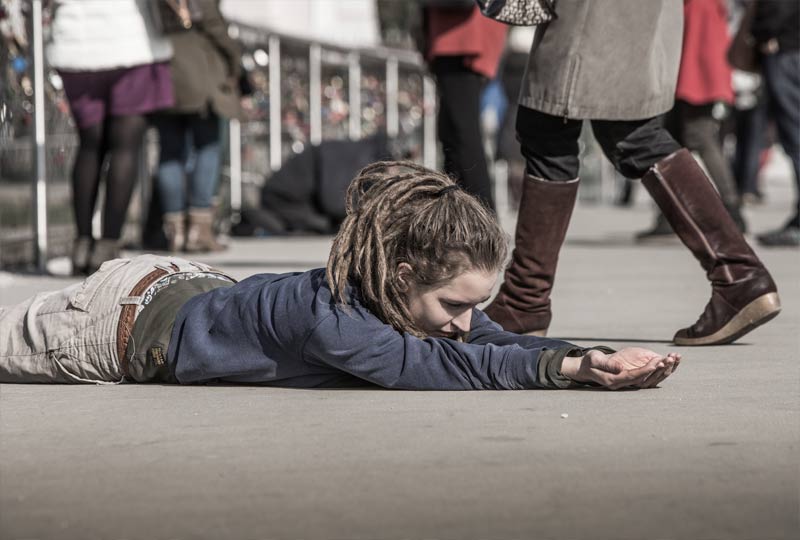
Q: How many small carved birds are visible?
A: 0